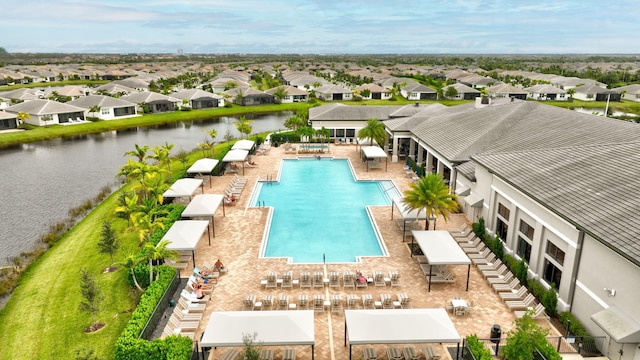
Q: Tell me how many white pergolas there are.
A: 12